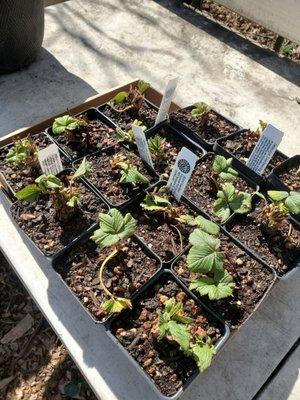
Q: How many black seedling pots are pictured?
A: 15